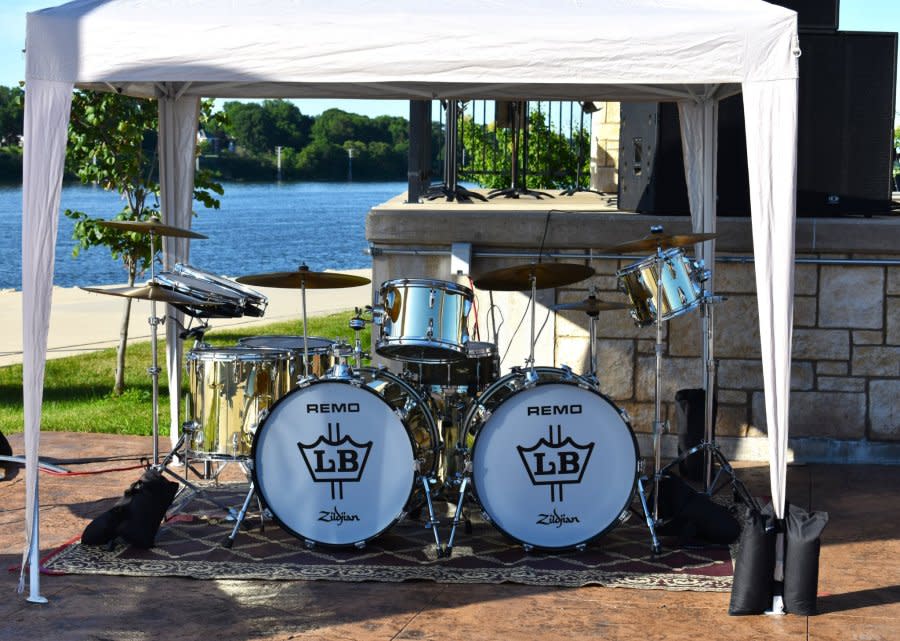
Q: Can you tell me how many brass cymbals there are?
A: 6